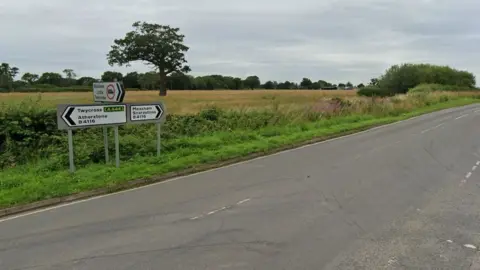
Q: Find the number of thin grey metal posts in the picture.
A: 4